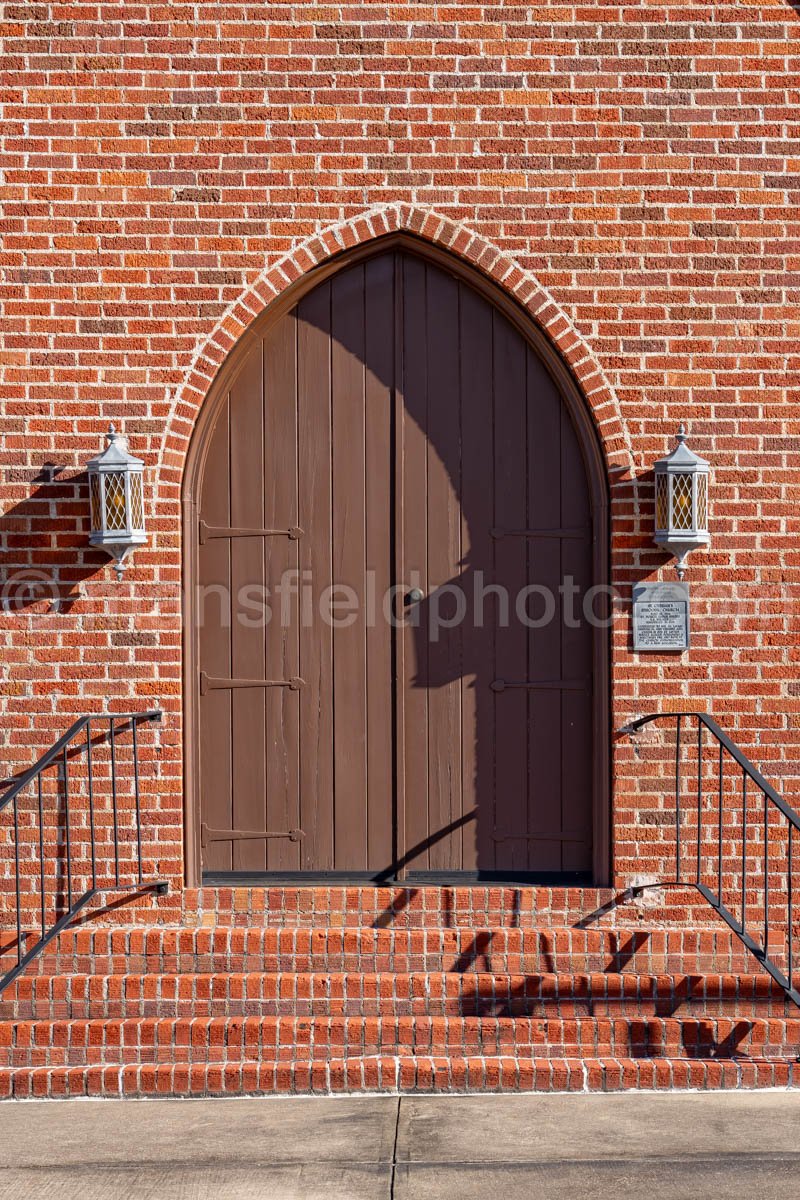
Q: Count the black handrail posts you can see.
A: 12